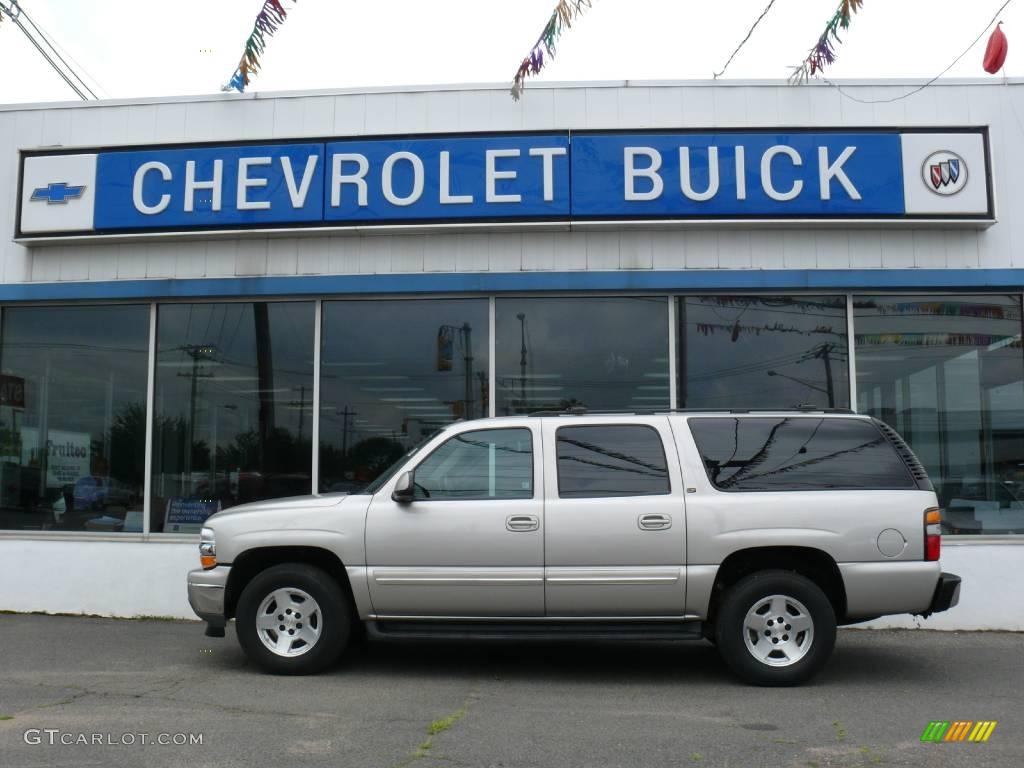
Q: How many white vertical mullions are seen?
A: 5